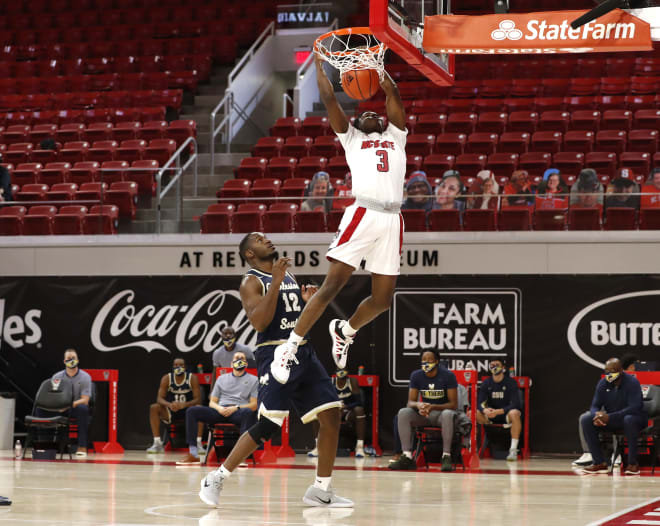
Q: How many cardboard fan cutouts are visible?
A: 10